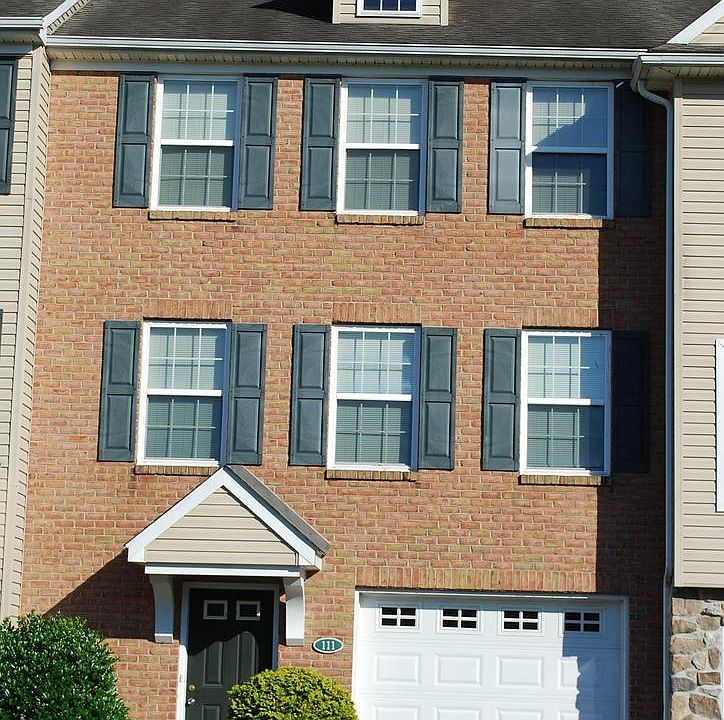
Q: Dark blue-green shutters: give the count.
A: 13